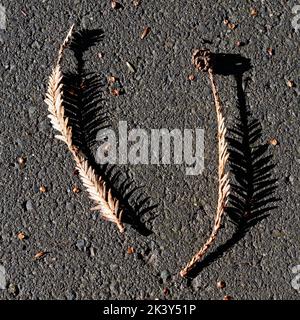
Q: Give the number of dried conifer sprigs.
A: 2